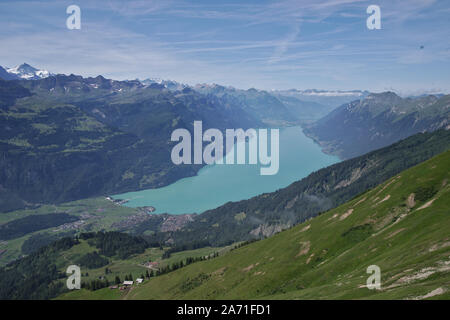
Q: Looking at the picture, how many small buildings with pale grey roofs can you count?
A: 2